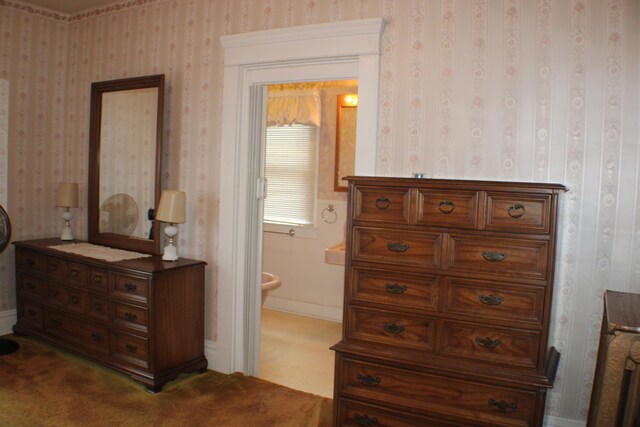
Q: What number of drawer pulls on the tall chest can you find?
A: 12